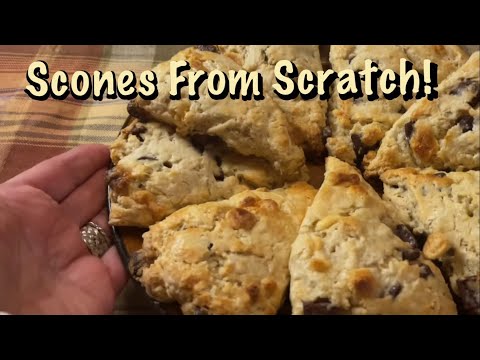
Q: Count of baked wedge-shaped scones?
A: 8